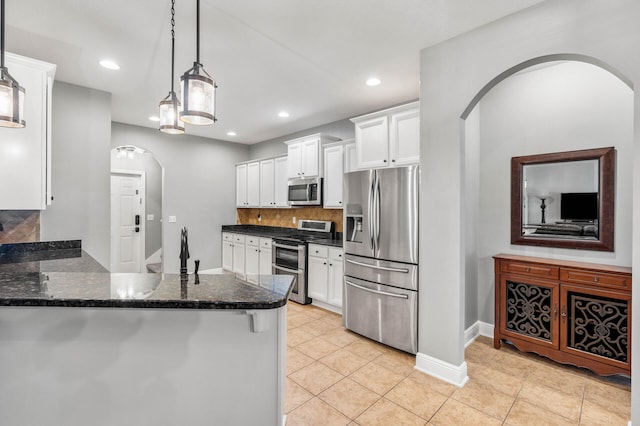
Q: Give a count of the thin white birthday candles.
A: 0